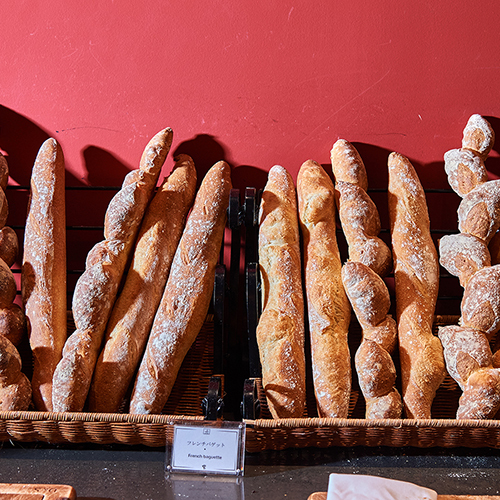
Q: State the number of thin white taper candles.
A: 0